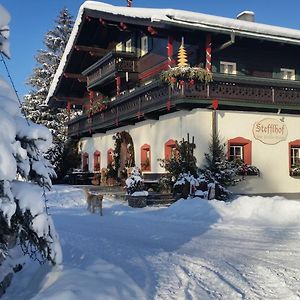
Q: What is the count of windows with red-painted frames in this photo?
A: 7